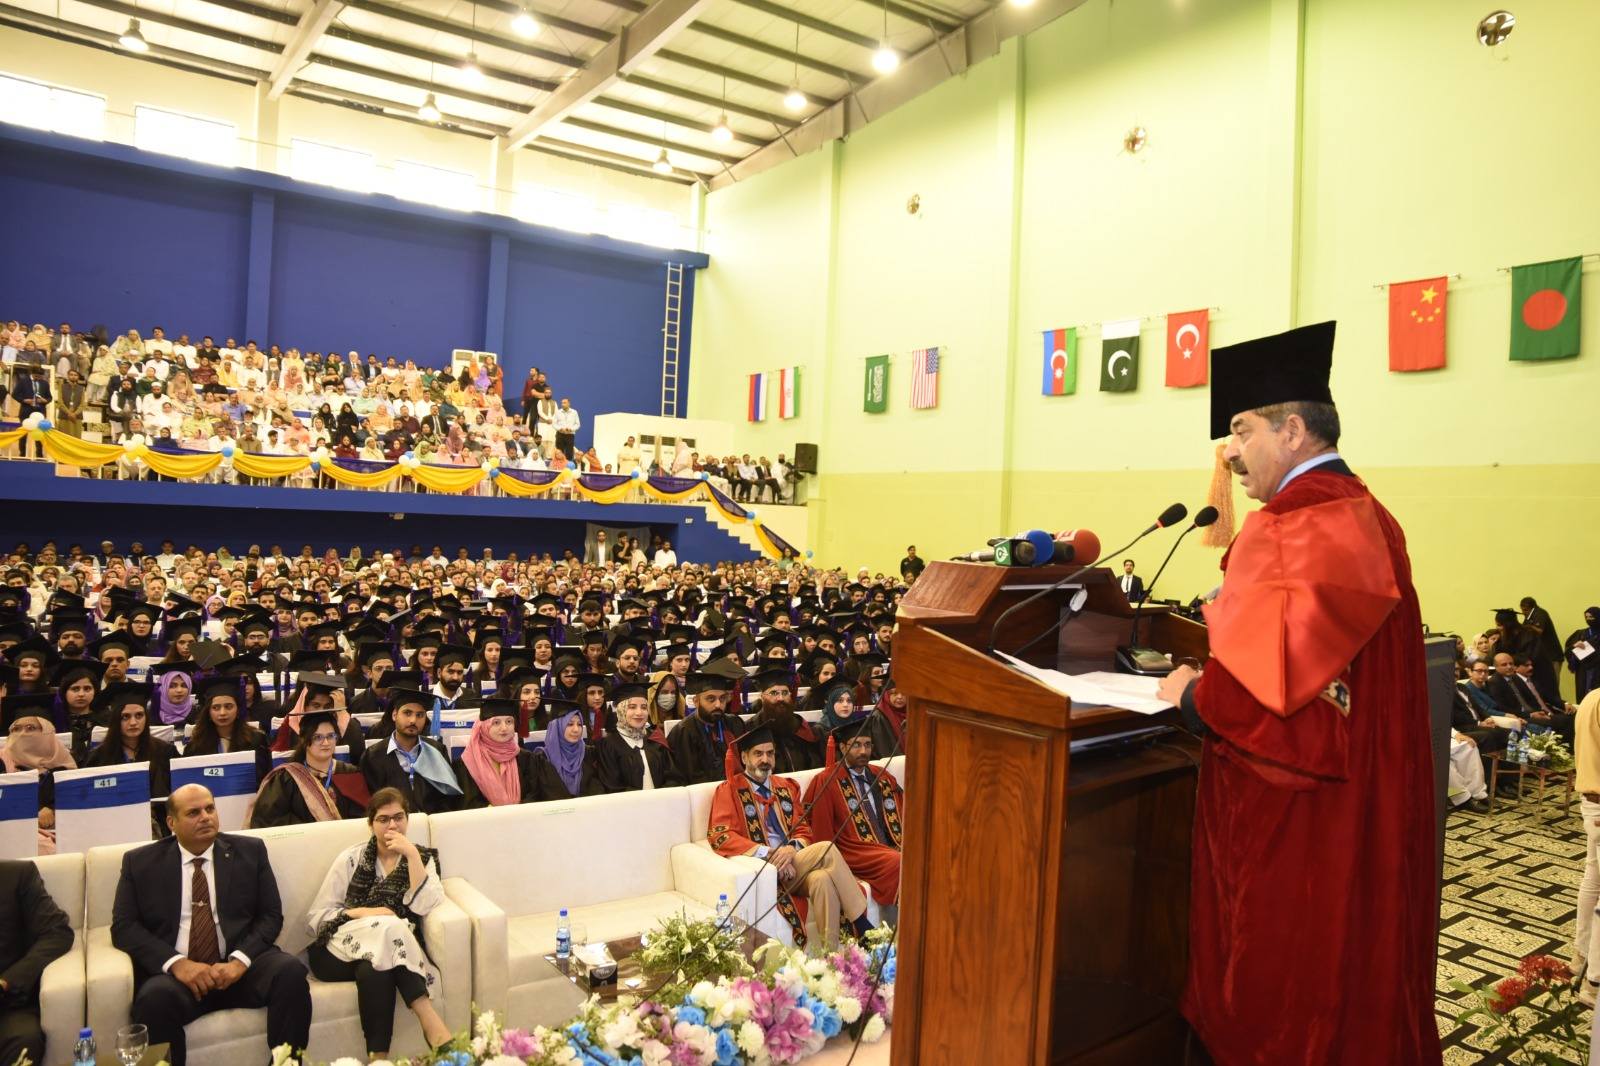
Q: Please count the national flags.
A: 9